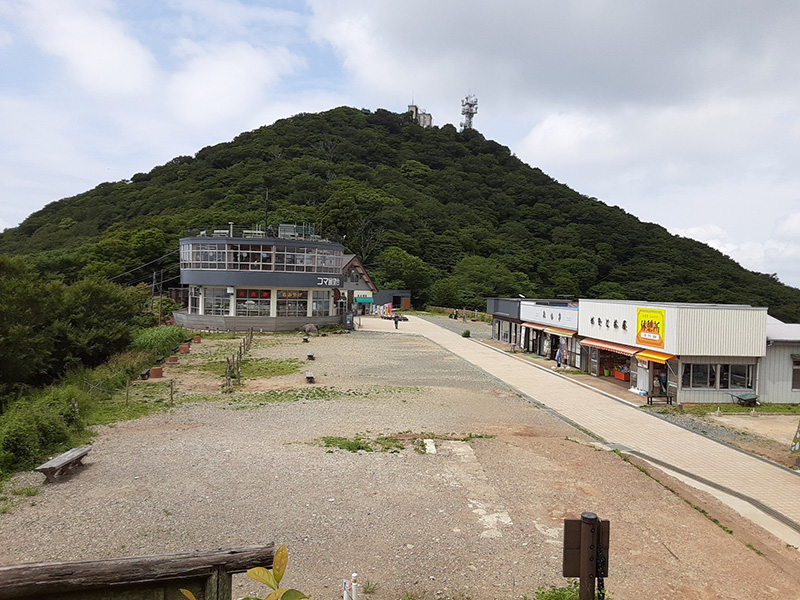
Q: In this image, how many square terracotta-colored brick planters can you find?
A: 5